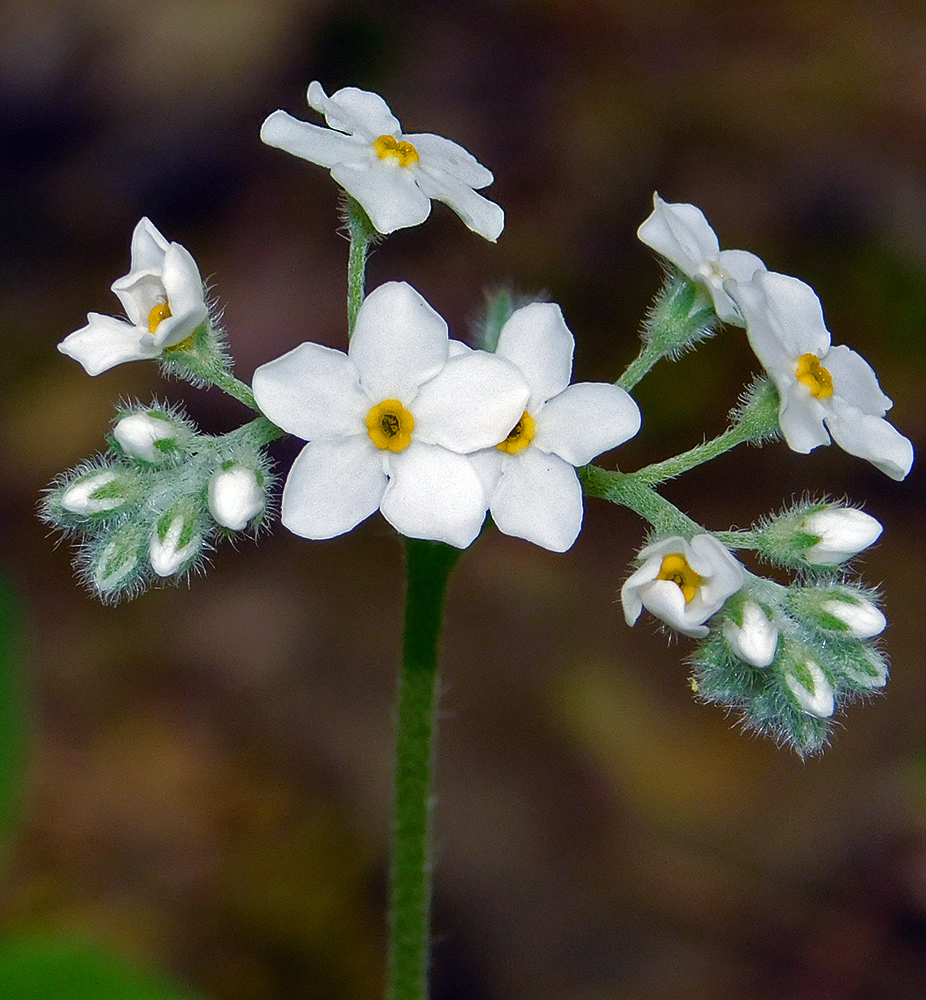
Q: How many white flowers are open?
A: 7